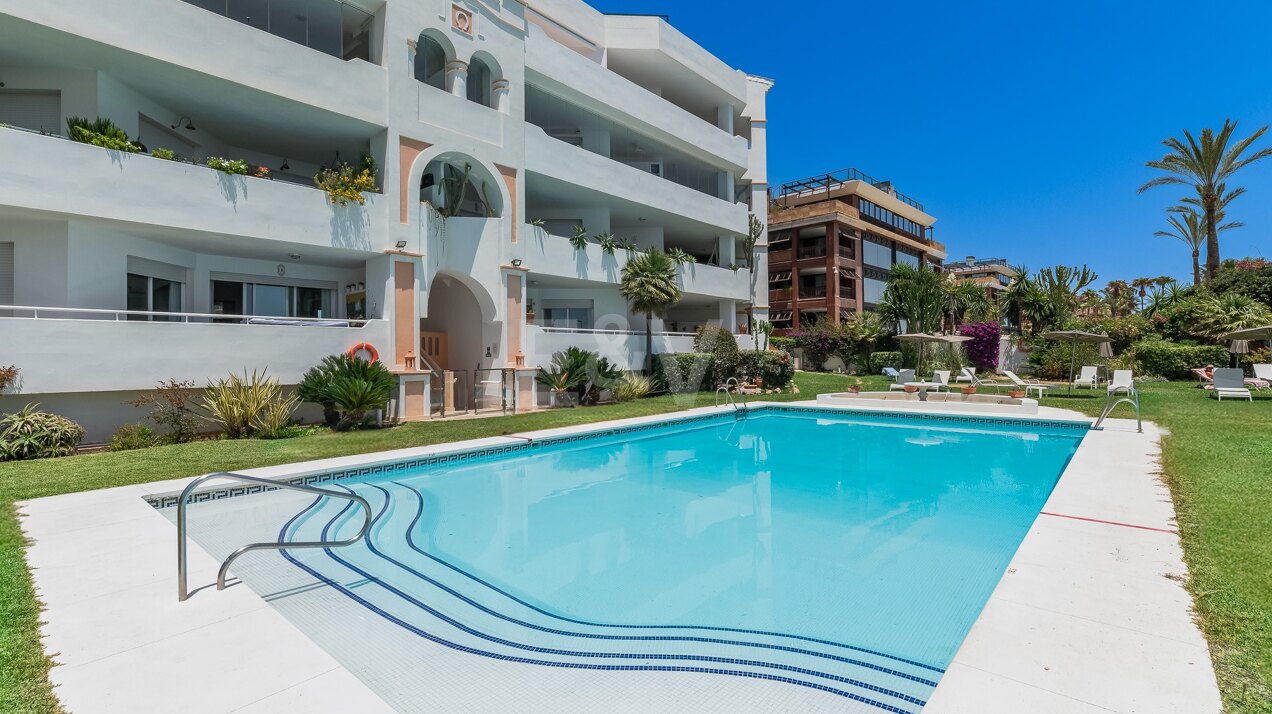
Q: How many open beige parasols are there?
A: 4